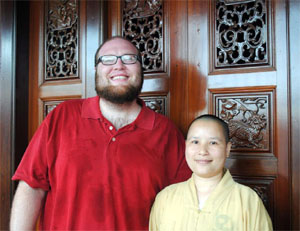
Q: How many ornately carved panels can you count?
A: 7